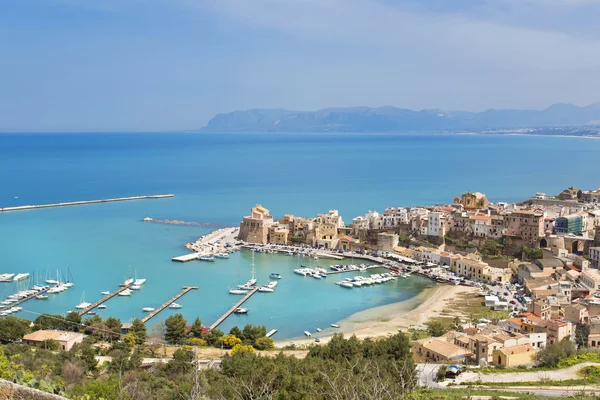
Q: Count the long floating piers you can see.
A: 4